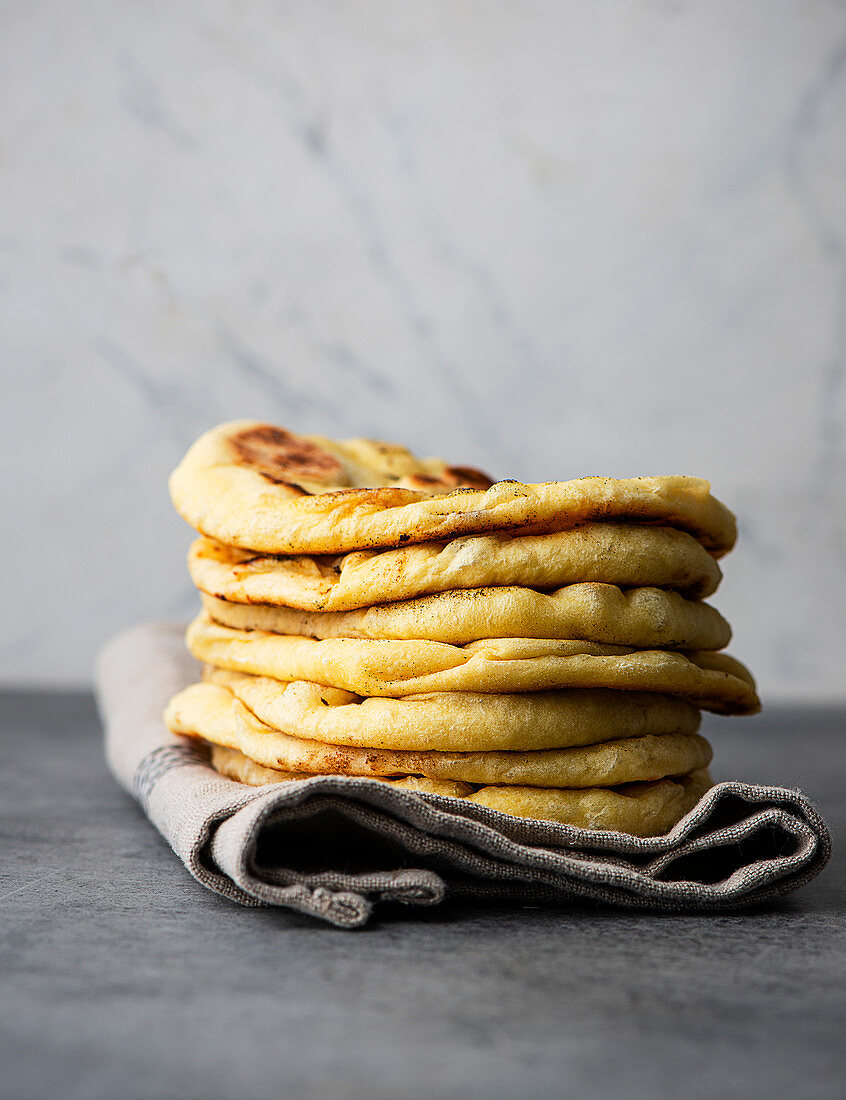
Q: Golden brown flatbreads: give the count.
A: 7